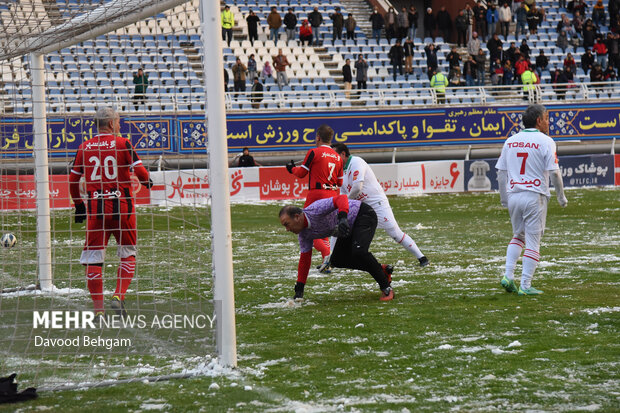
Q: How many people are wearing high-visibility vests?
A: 3